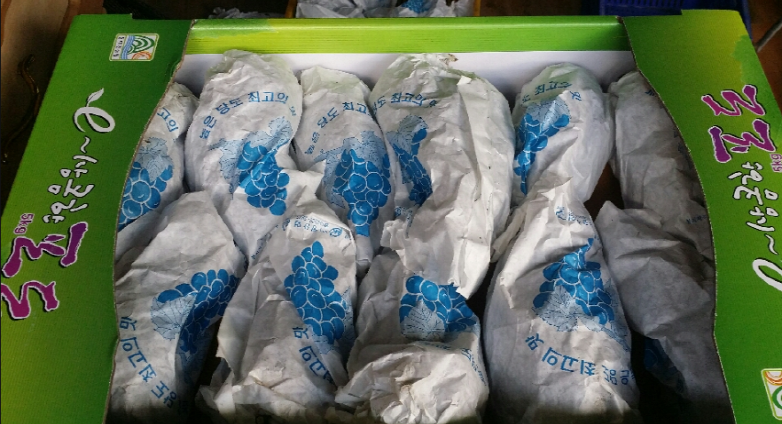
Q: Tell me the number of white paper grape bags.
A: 11